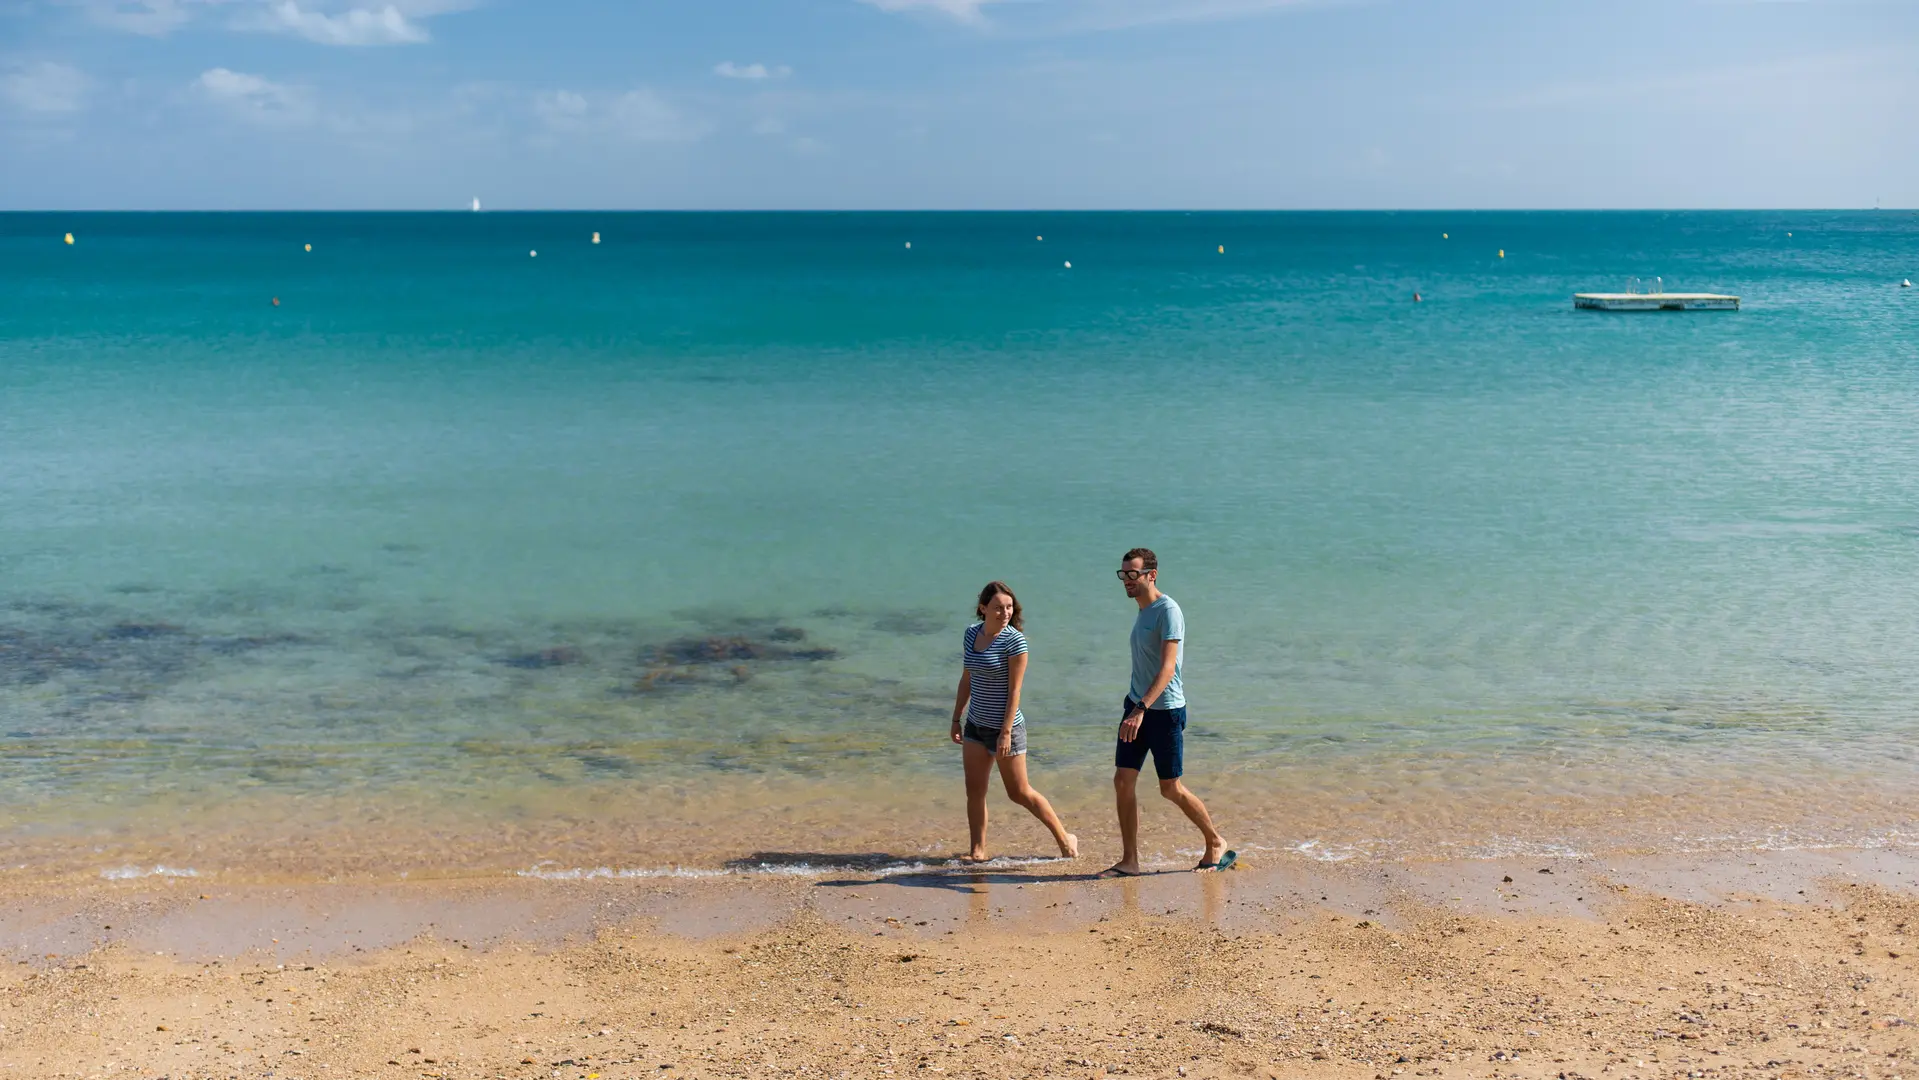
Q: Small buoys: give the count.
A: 14